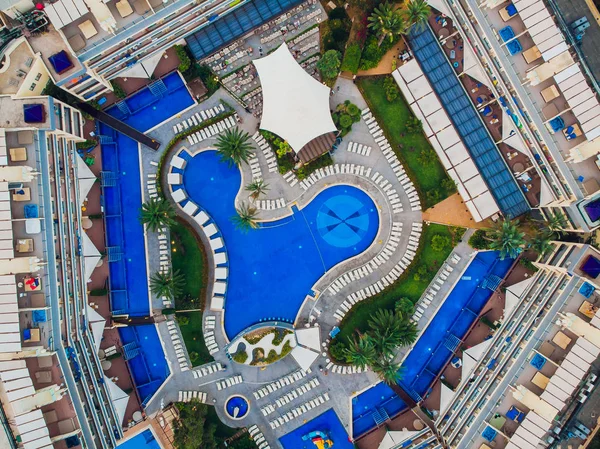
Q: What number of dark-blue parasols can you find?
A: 4